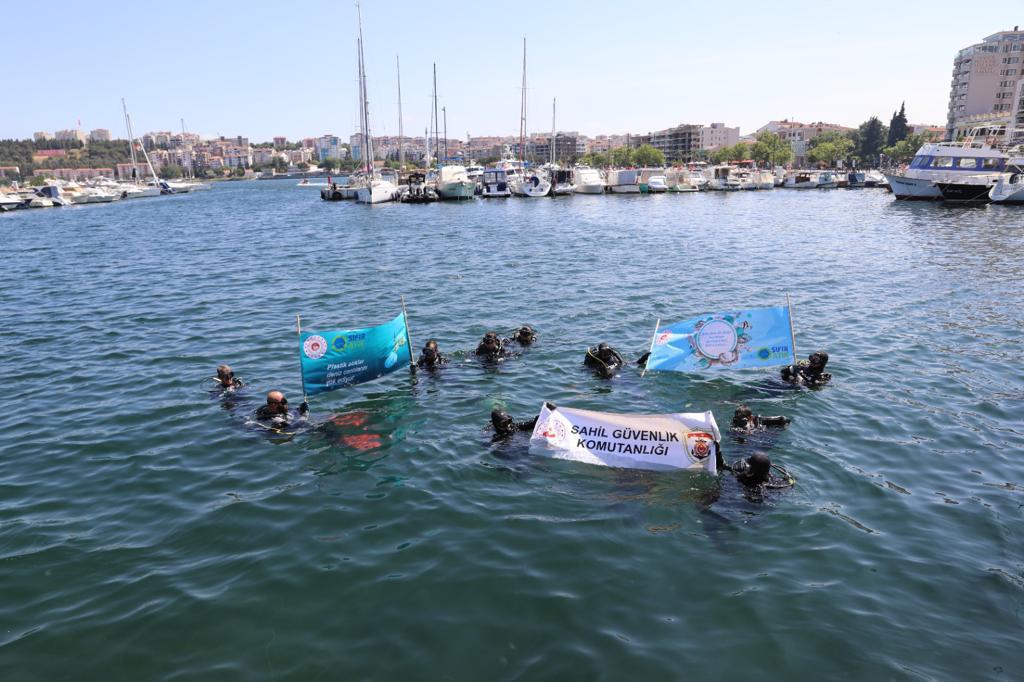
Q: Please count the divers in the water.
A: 10